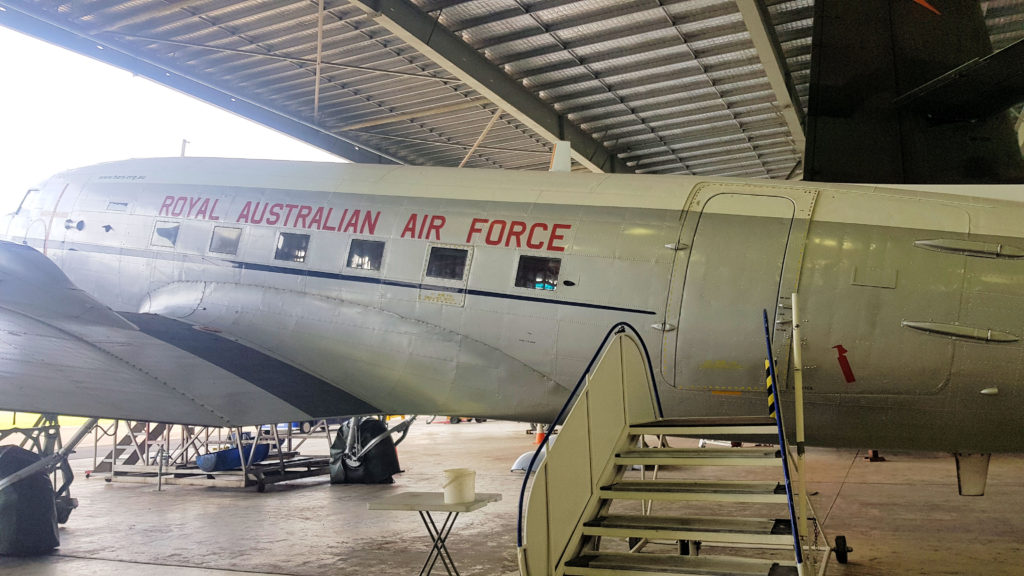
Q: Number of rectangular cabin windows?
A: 6